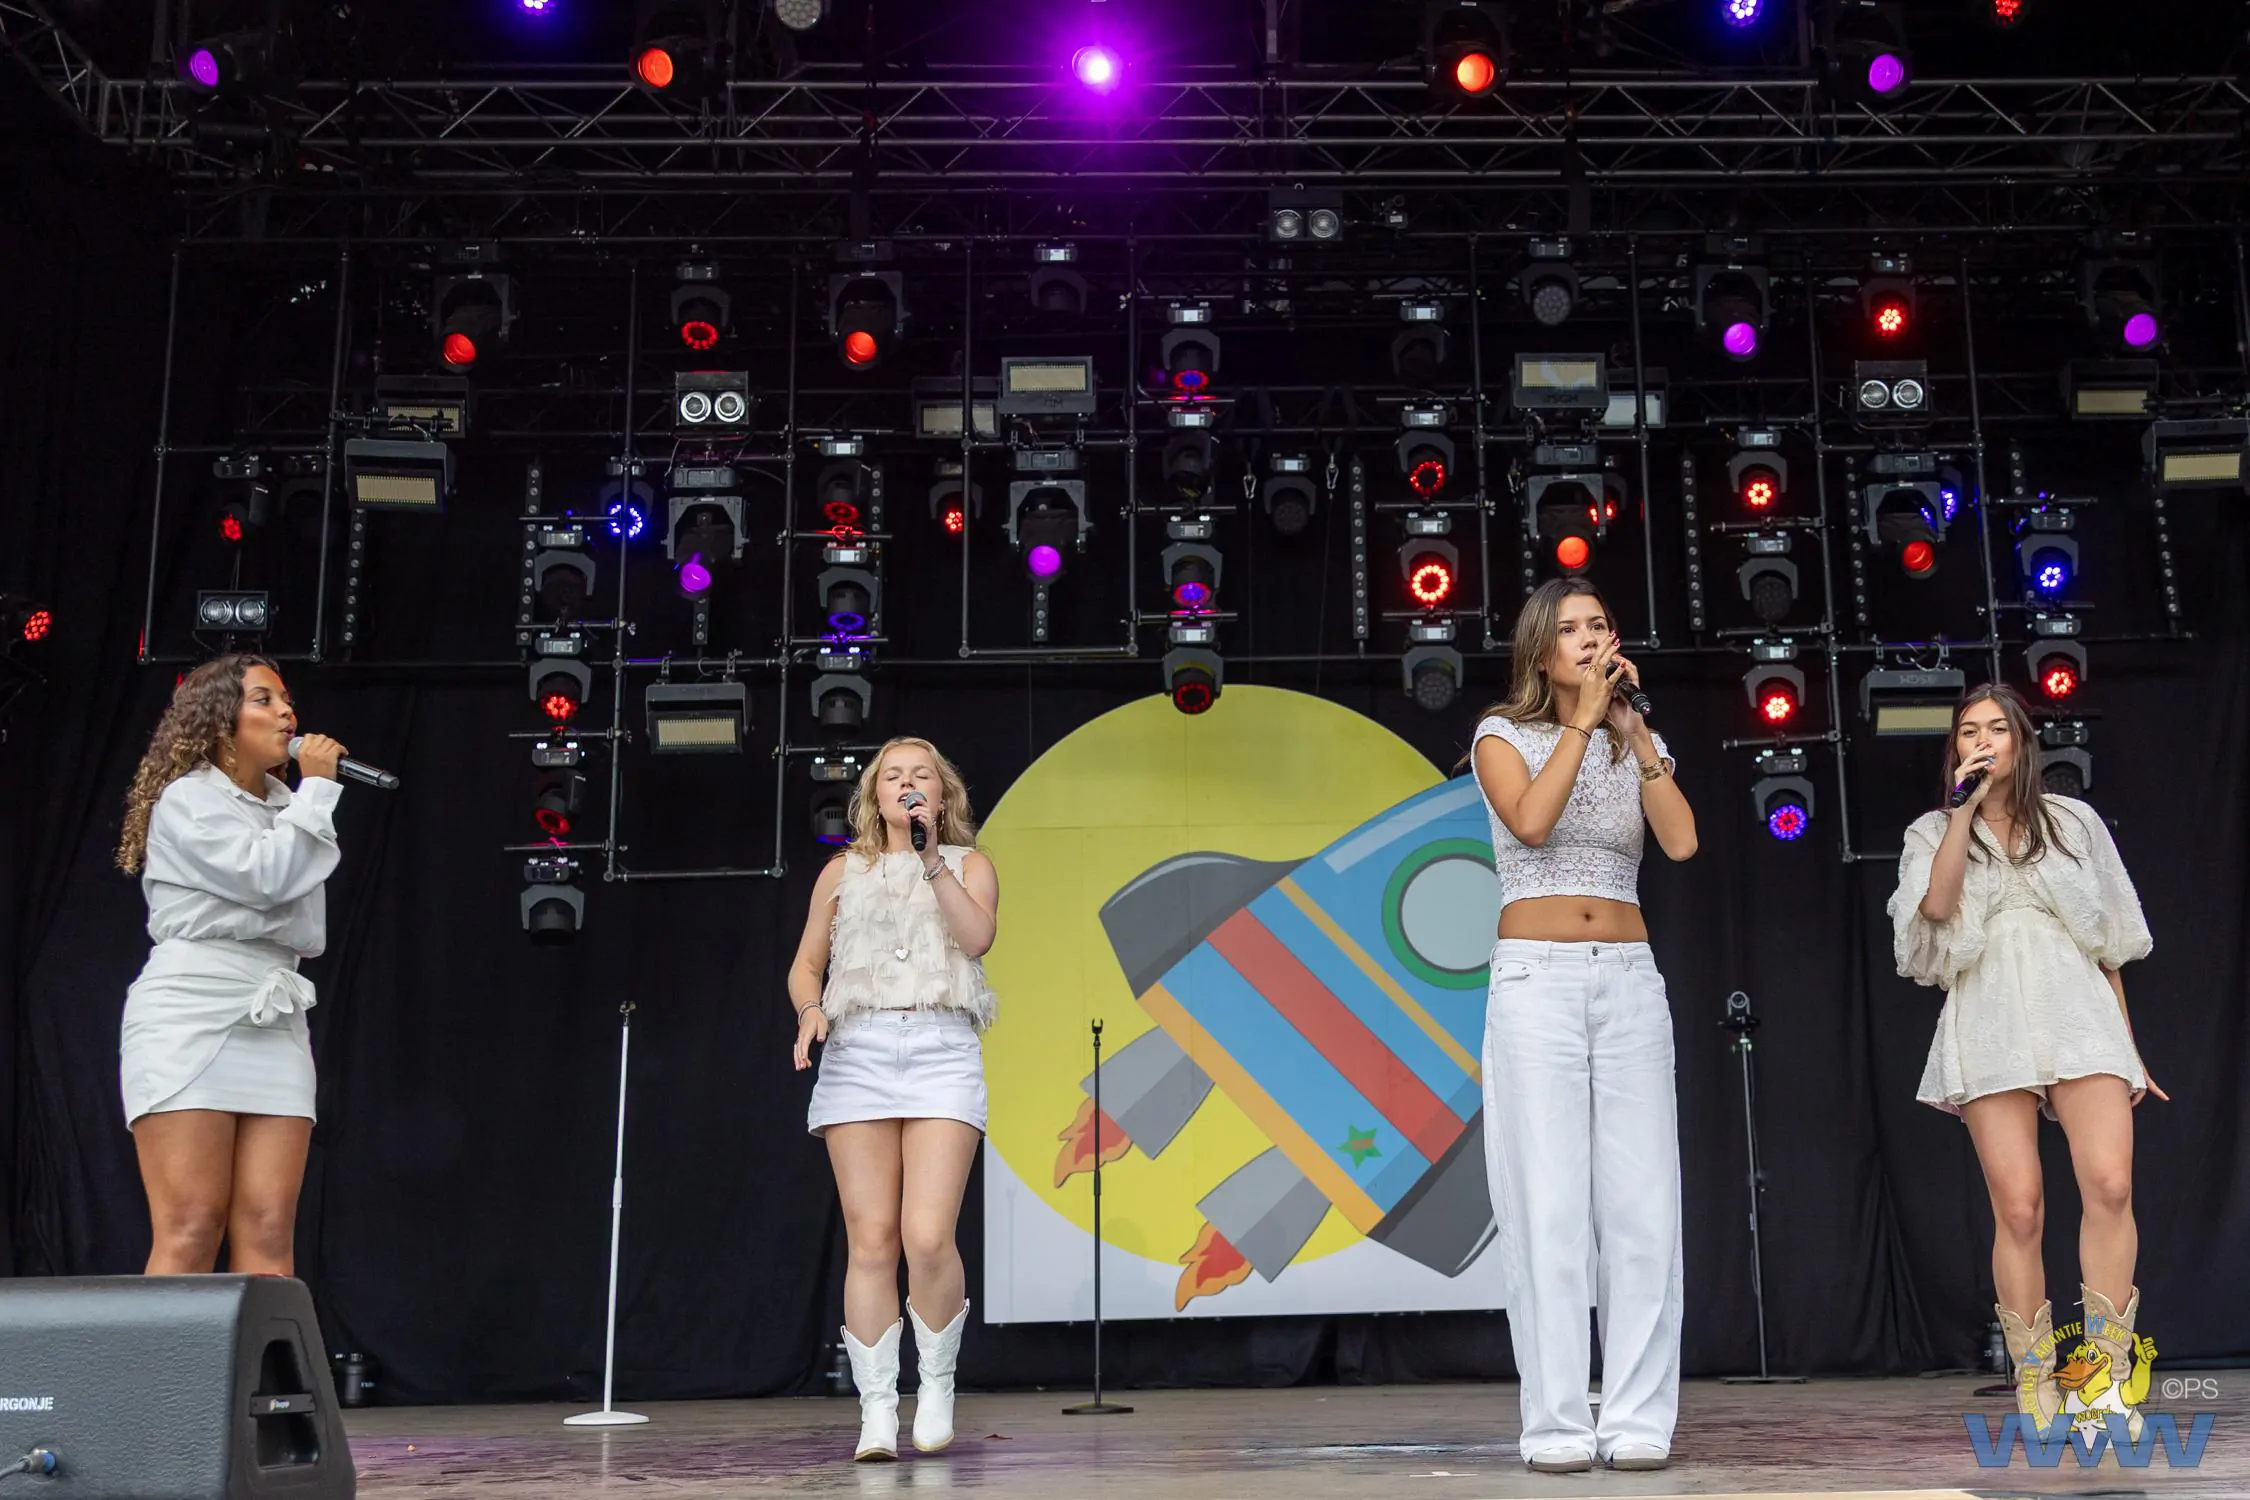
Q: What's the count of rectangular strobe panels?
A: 10